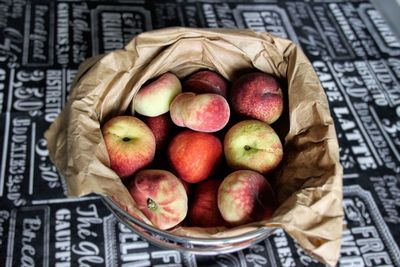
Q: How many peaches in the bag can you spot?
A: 11